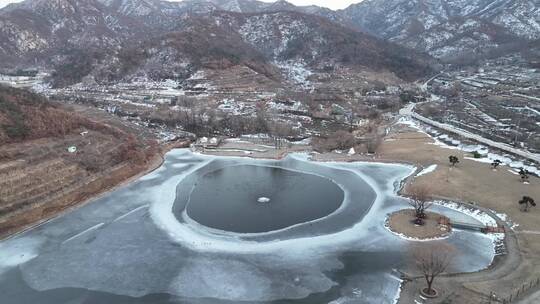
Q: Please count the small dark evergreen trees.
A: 4